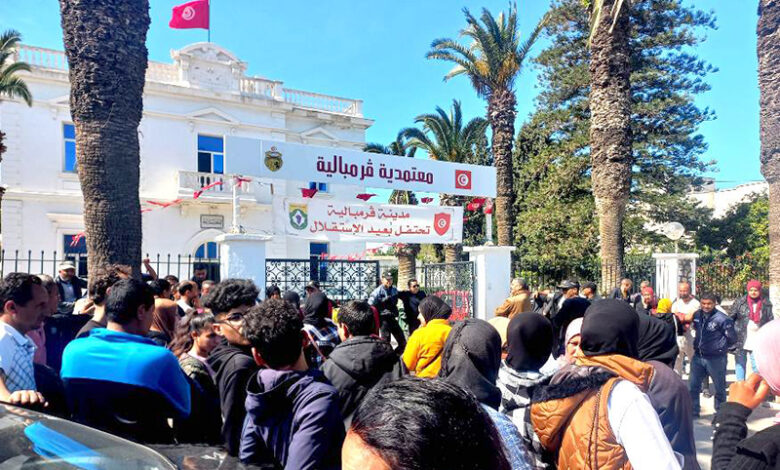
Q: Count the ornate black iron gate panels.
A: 2